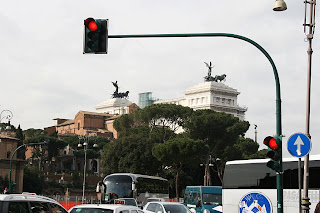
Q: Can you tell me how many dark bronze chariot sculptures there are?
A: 2